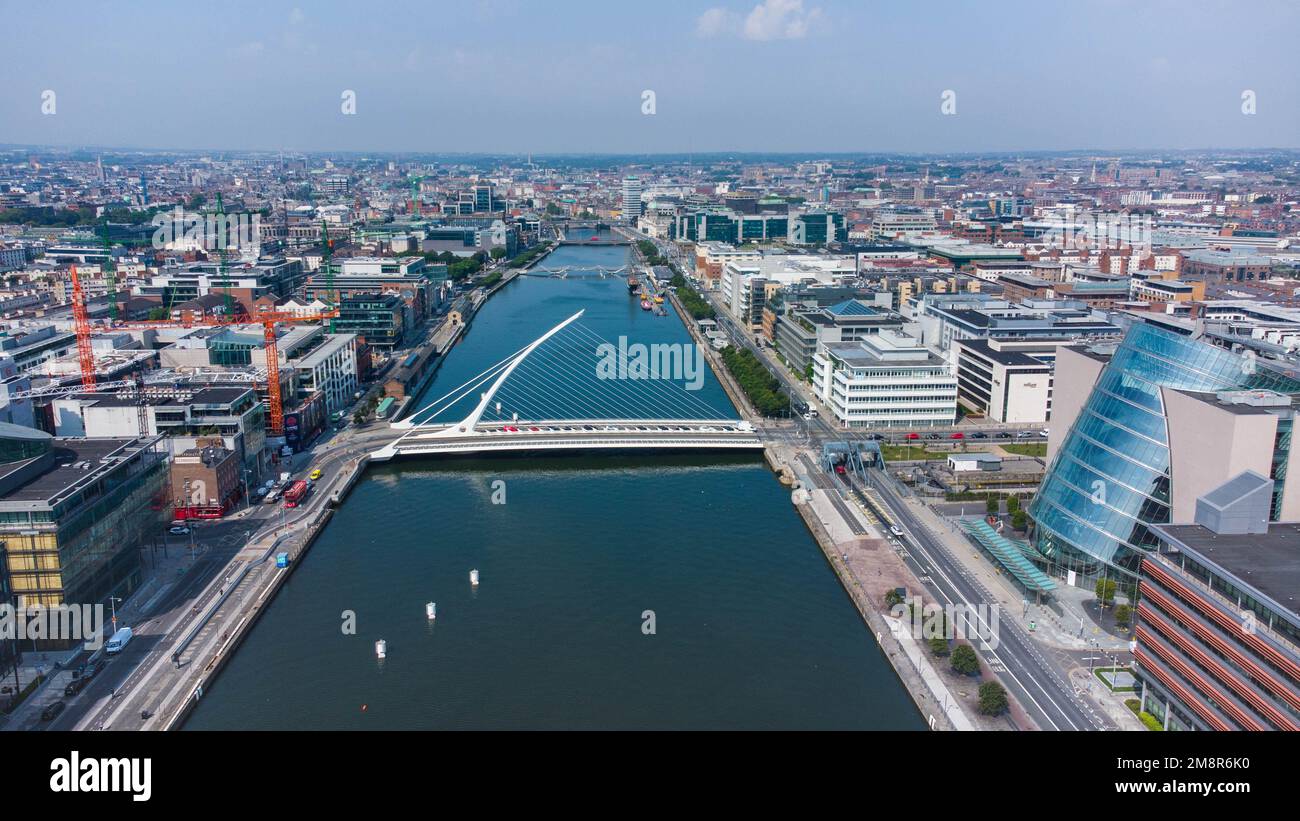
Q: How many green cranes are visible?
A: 4